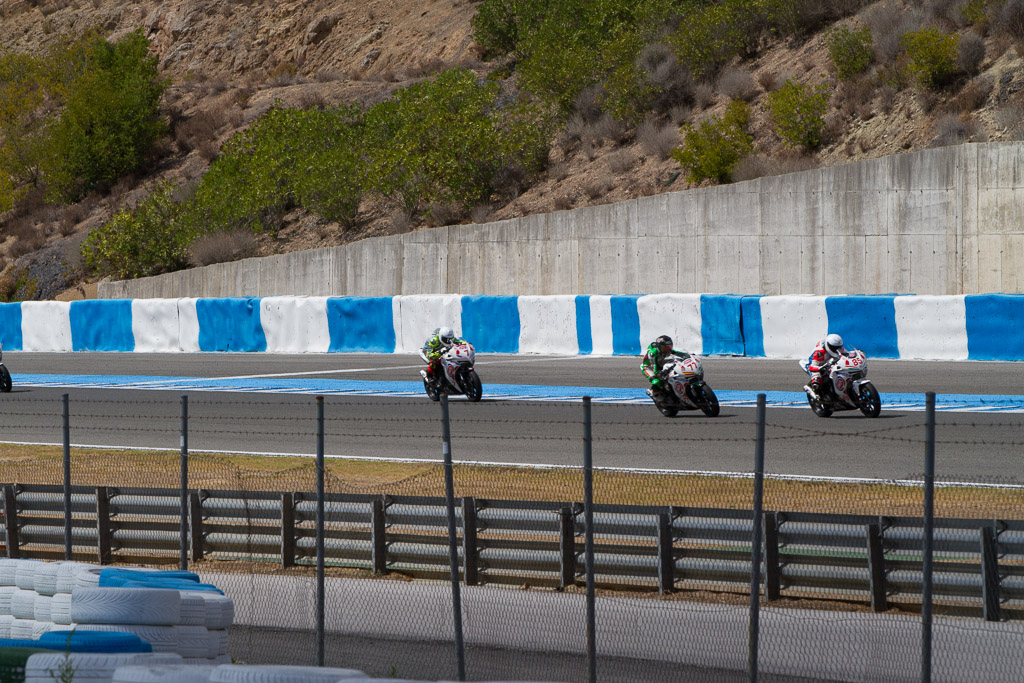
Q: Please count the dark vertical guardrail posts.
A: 11